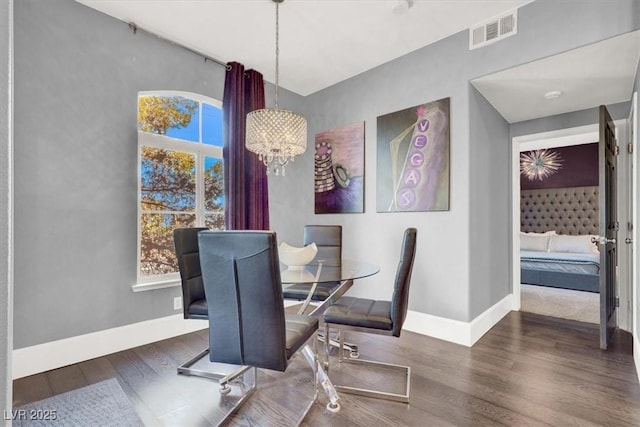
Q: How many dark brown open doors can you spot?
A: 1